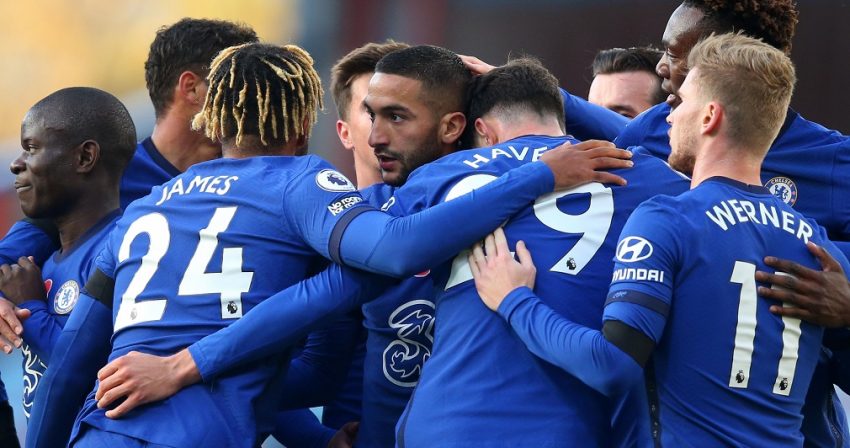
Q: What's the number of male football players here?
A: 9